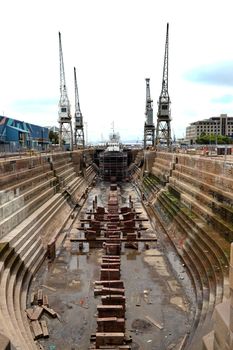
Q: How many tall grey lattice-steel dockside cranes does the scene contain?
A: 4